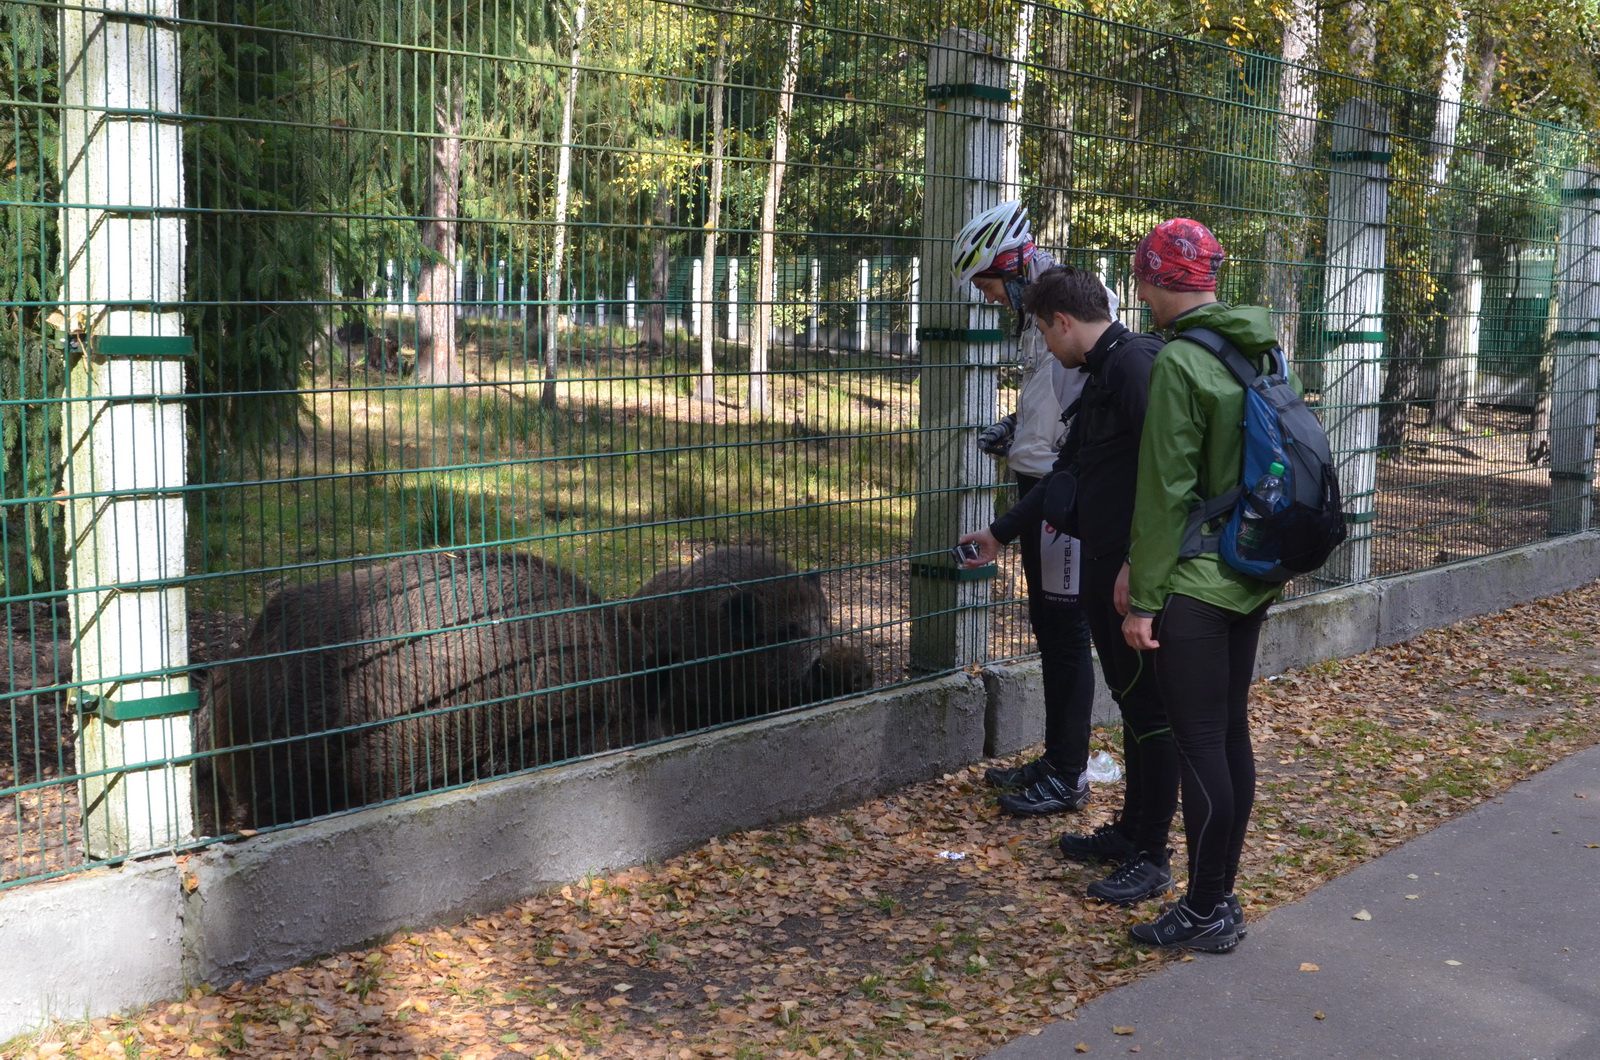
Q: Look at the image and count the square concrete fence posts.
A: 4